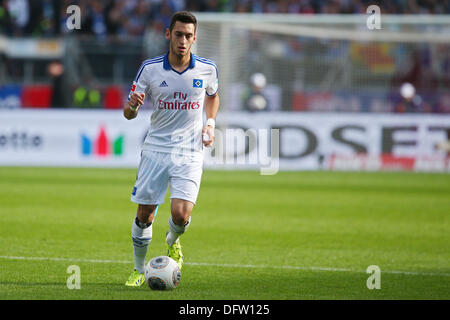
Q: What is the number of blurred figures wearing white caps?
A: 2